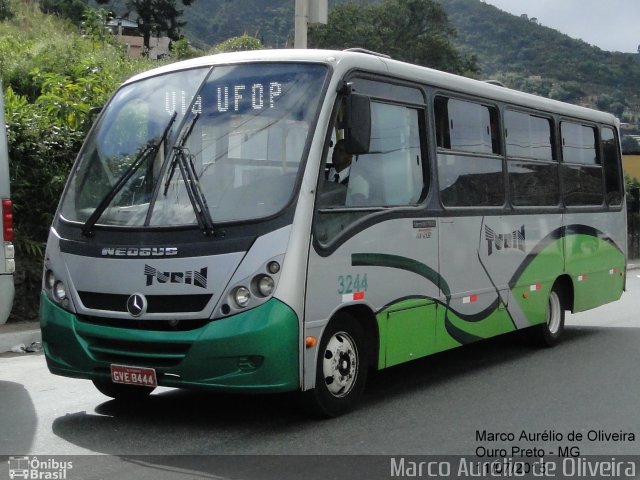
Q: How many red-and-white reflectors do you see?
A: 5